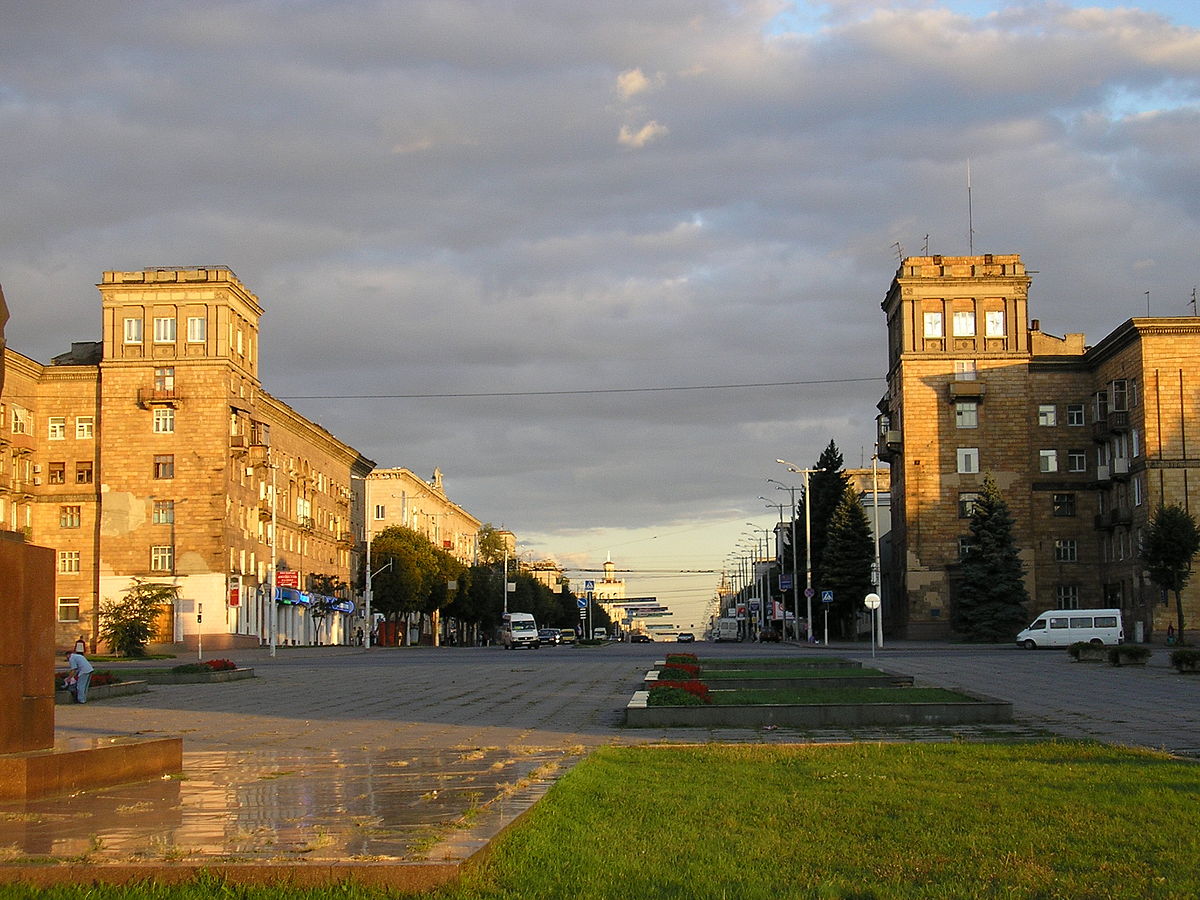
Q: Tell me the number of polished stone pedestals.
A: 1